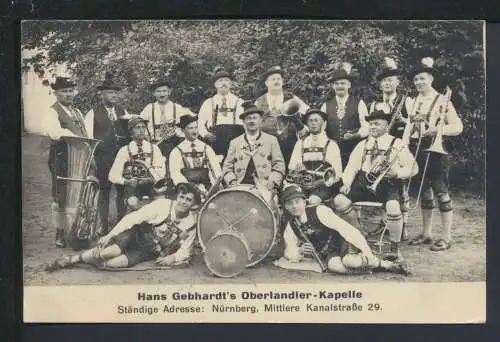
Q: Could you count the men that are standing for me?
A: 8